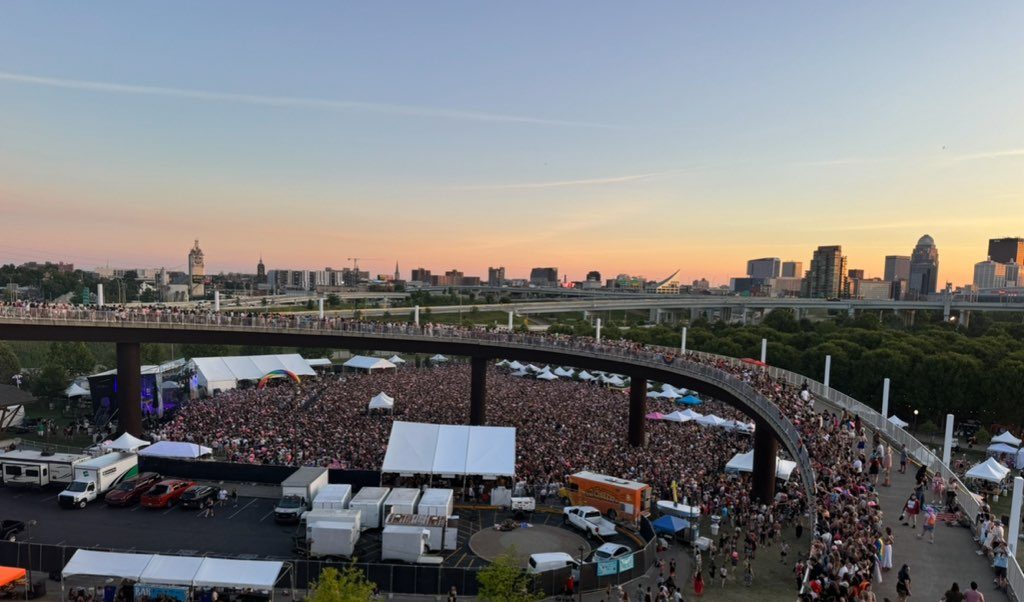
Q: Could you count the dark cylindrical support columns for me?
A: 4